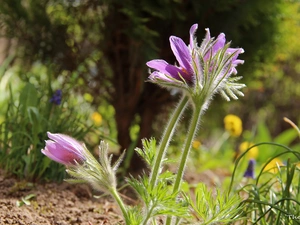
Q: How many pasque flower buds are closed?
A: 1